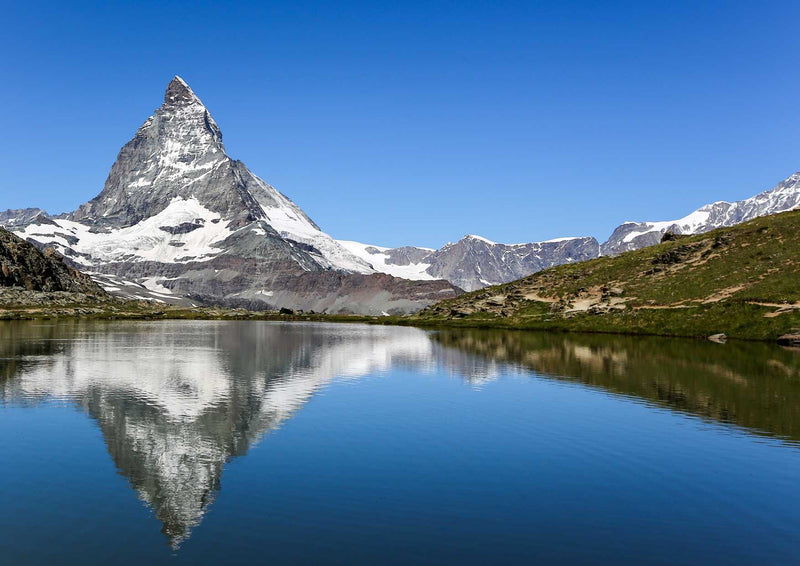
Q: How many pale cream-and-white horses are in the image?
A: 0